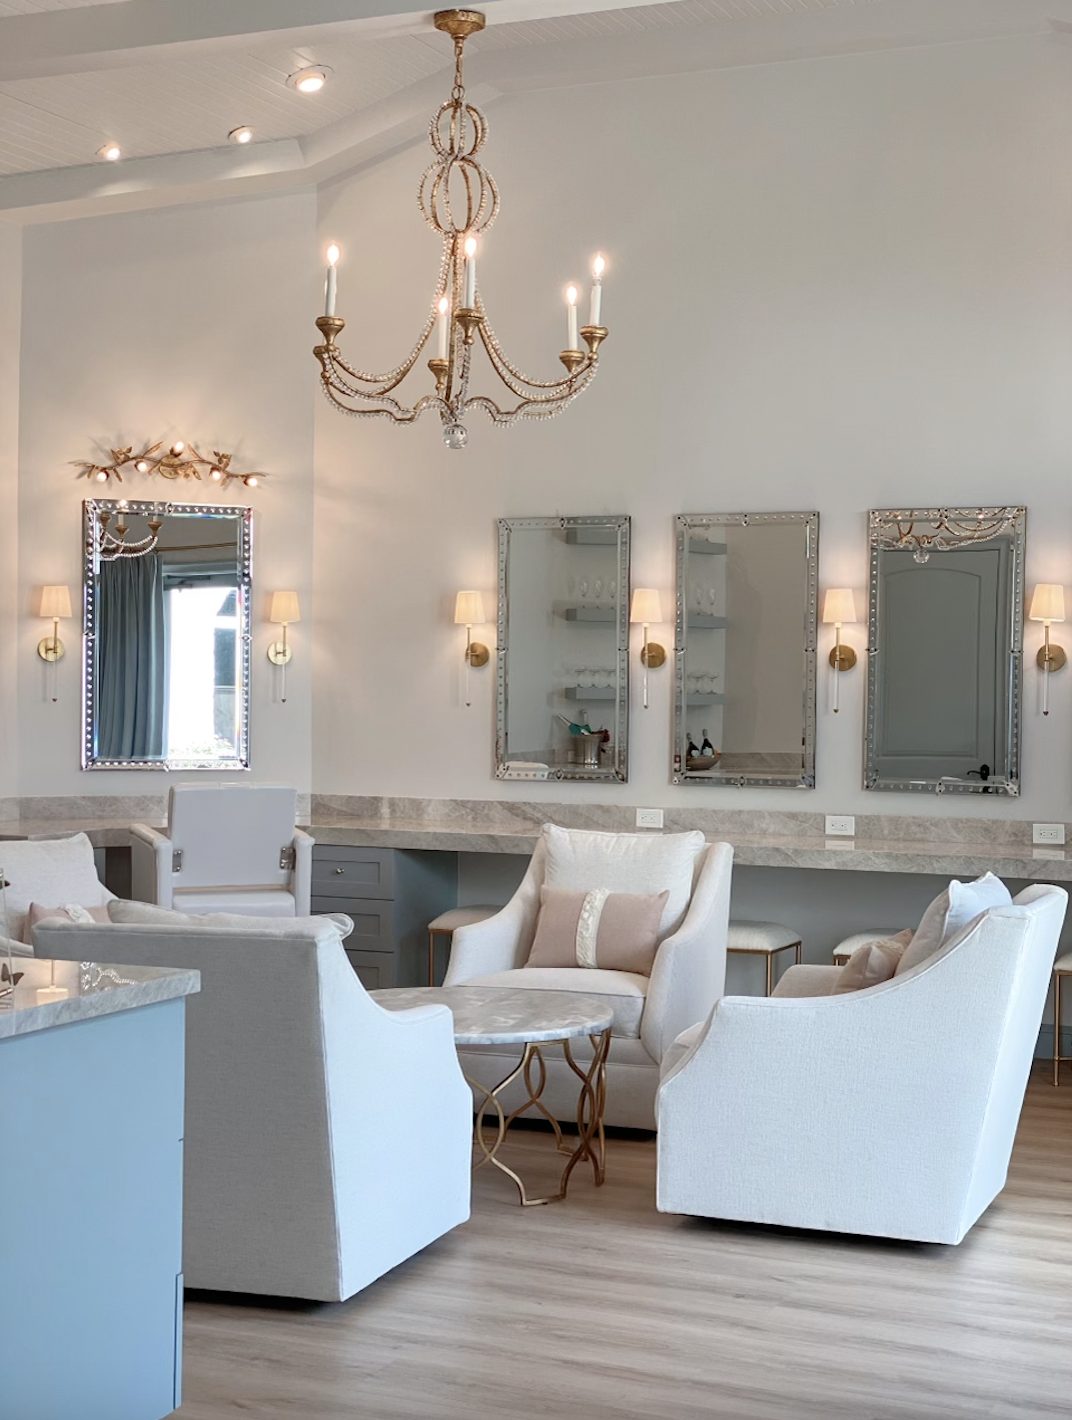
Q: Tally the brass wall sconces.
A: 6